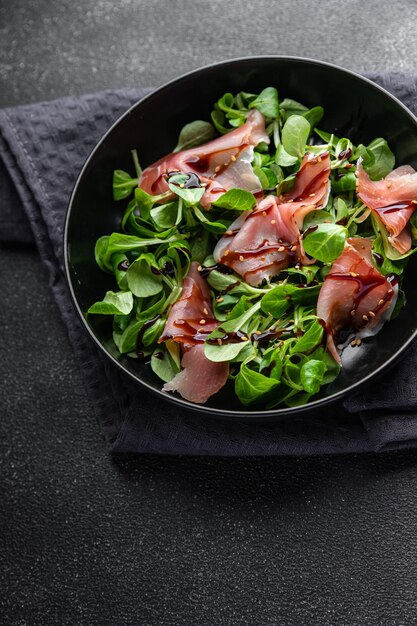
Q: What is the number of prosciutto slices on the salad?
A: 5